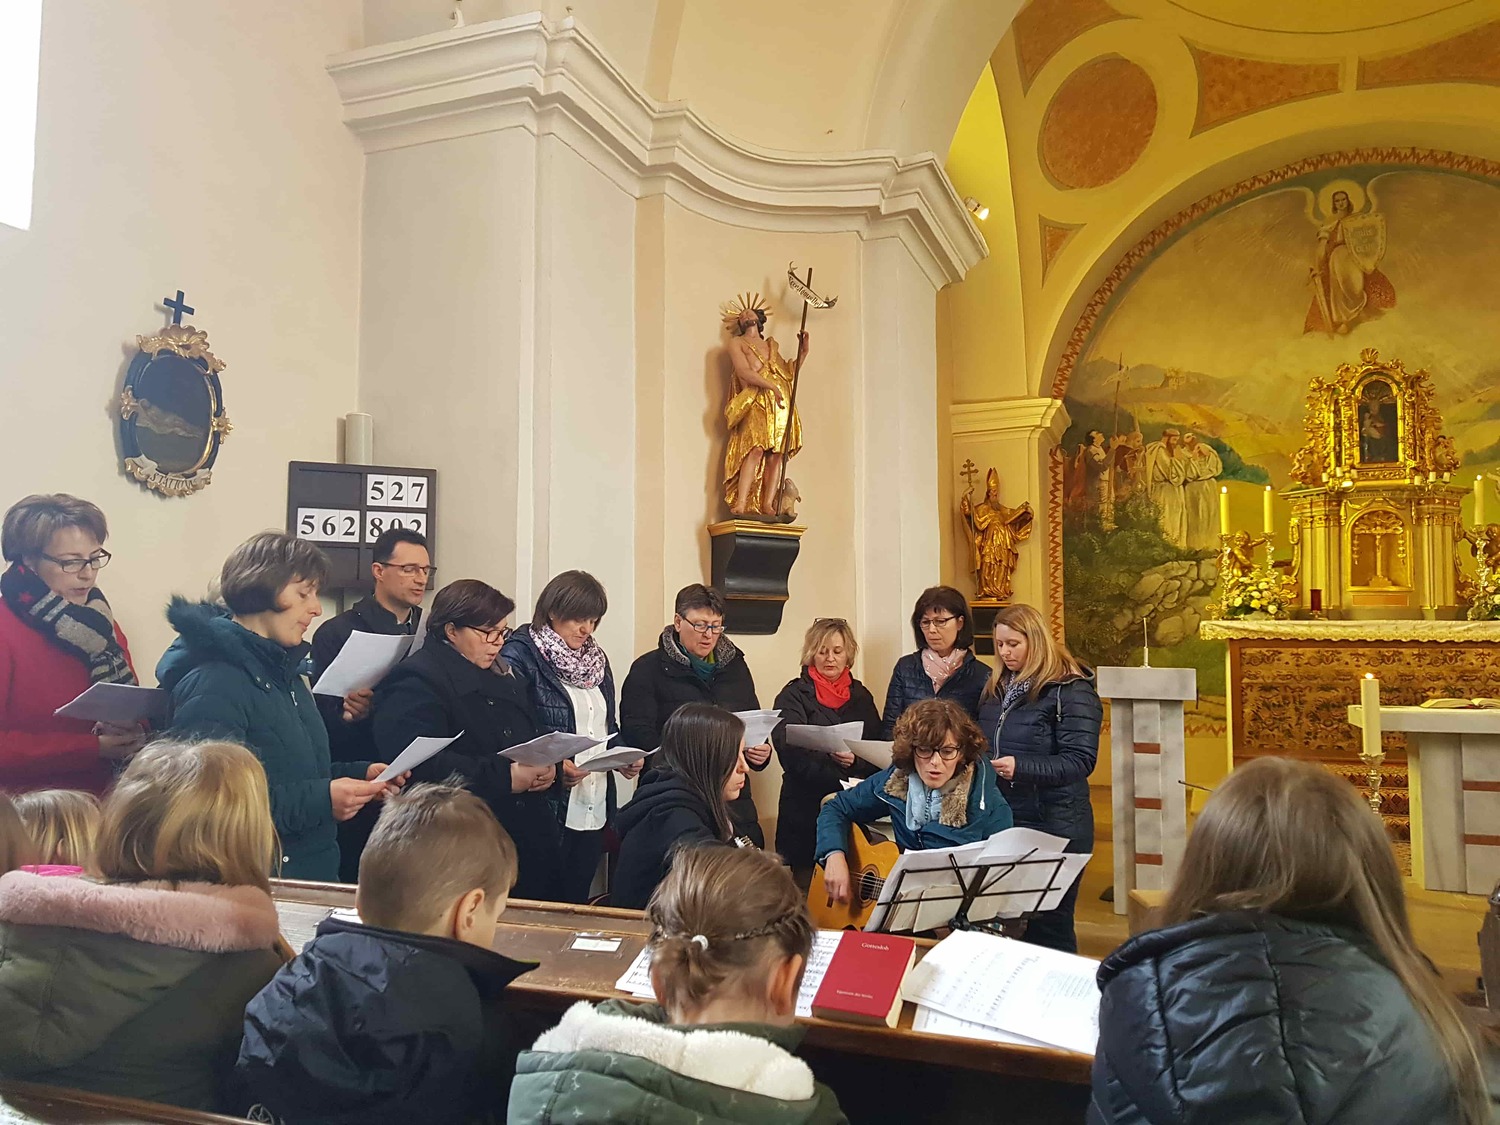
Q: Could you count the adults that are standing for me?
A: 9